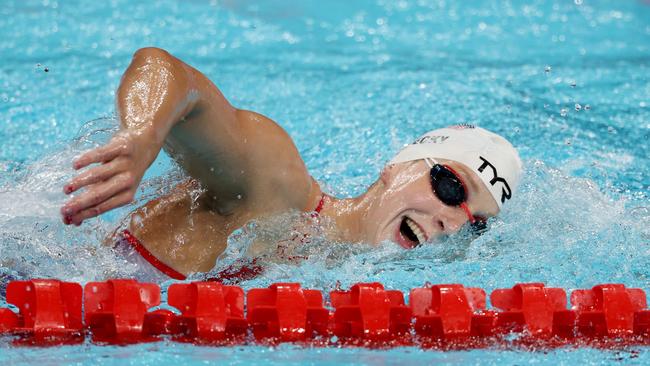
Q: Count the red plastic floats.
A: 8